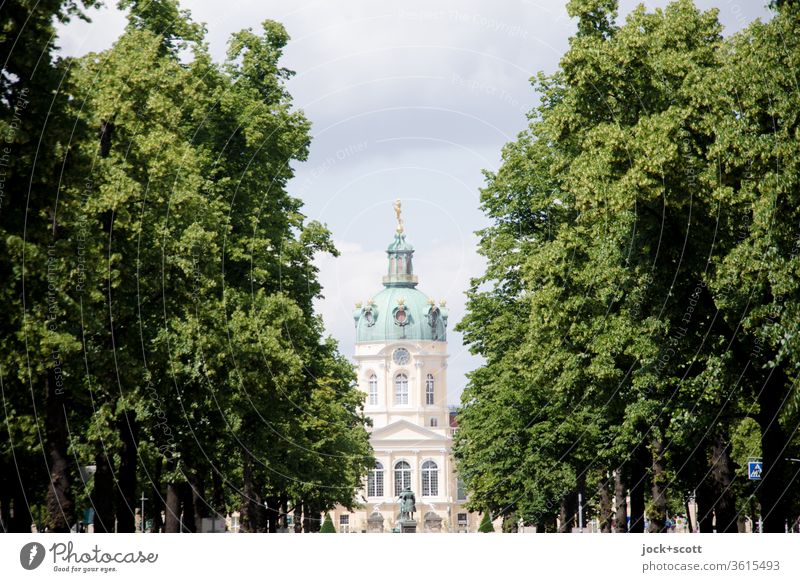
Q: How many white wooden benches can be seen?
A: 0